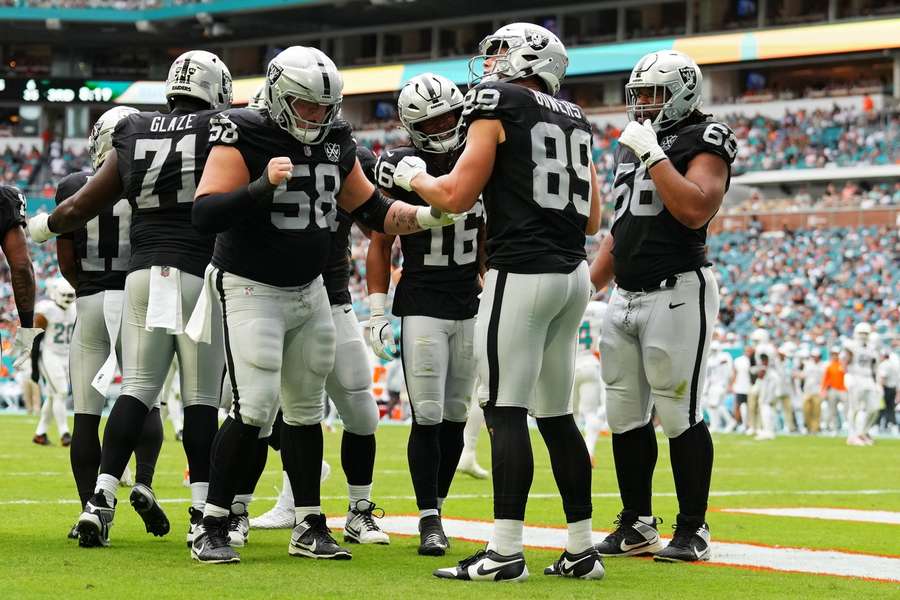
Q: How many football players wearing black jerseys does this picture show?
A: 8